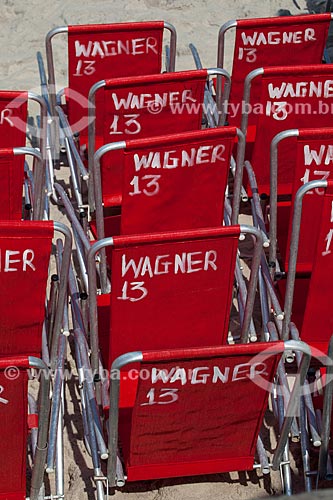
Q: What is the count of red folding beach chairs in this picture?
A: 13